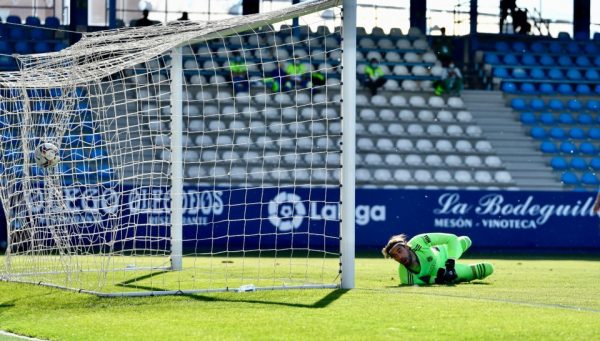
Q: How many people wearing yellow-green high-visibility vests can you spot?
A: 3